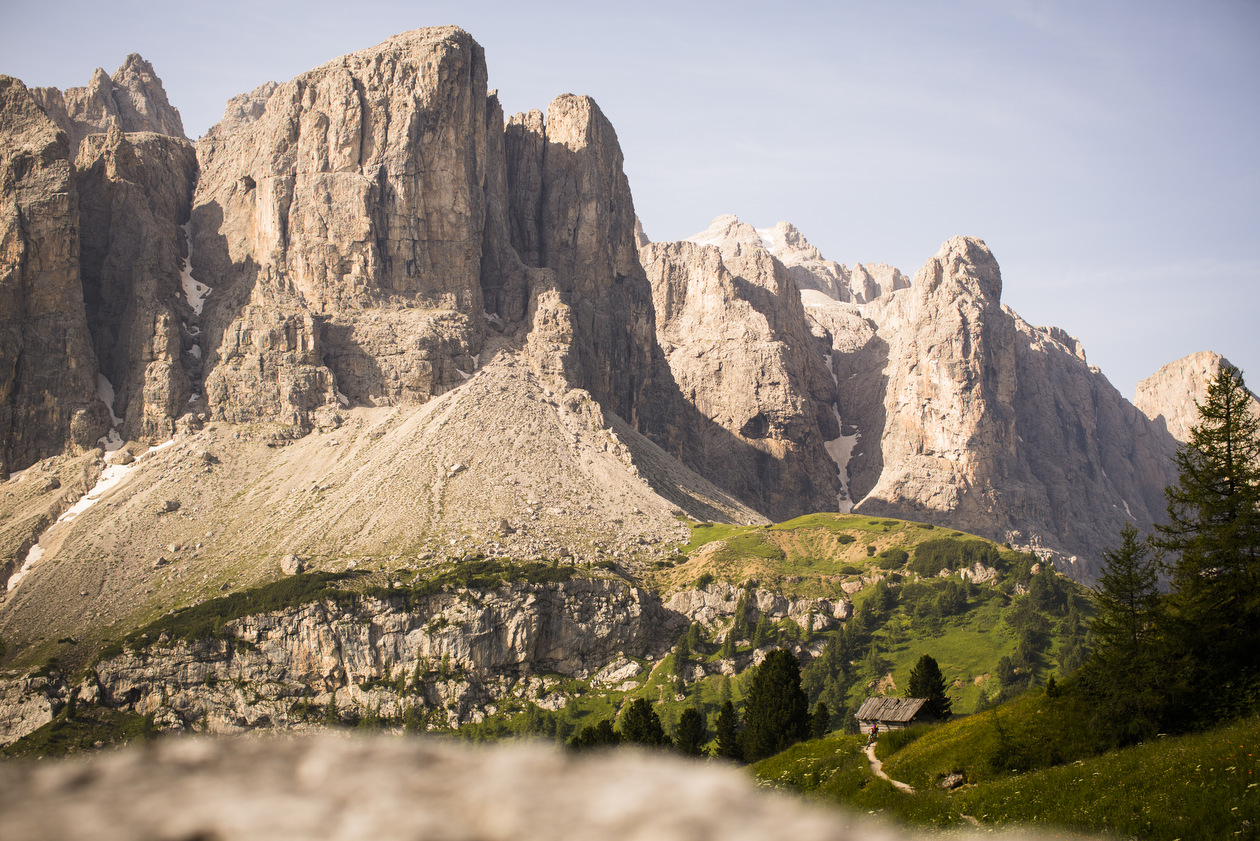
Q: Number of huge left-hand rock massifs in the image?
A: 1